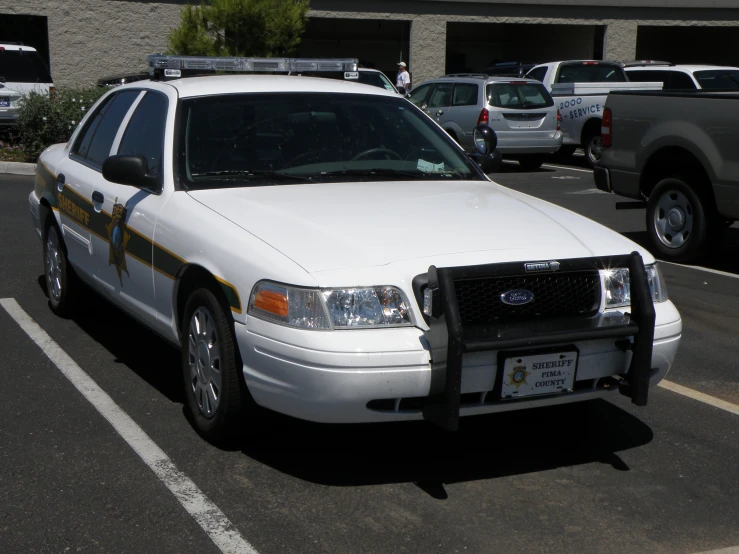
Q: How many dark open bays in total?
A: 4